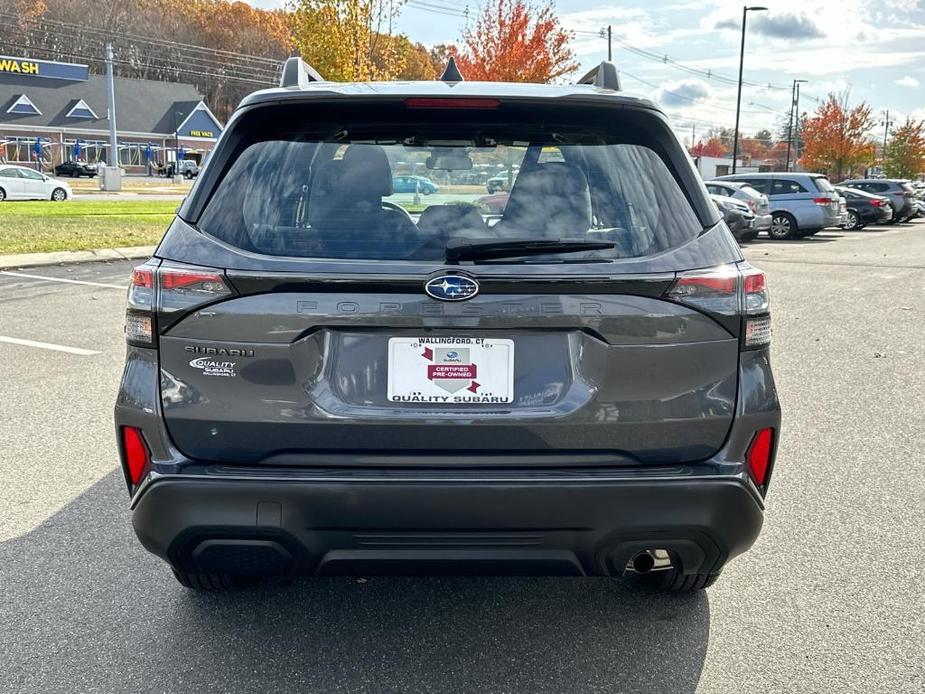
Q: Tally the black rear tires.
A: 2